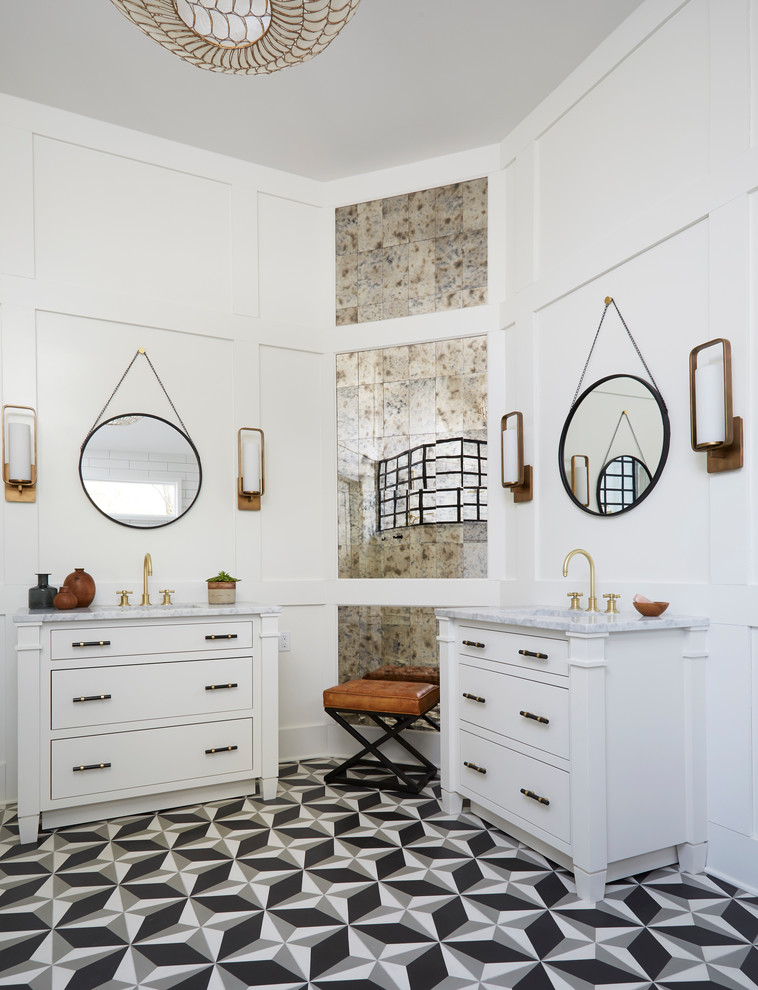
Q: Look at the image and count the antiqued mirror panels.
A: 3